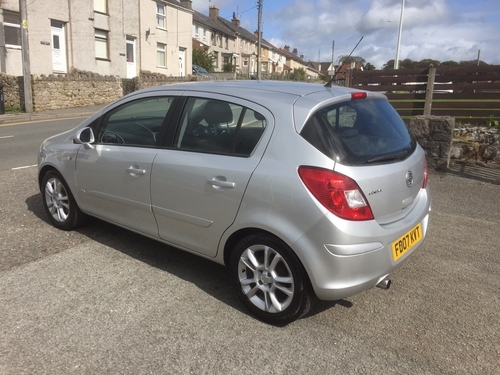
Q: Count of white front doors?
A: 3